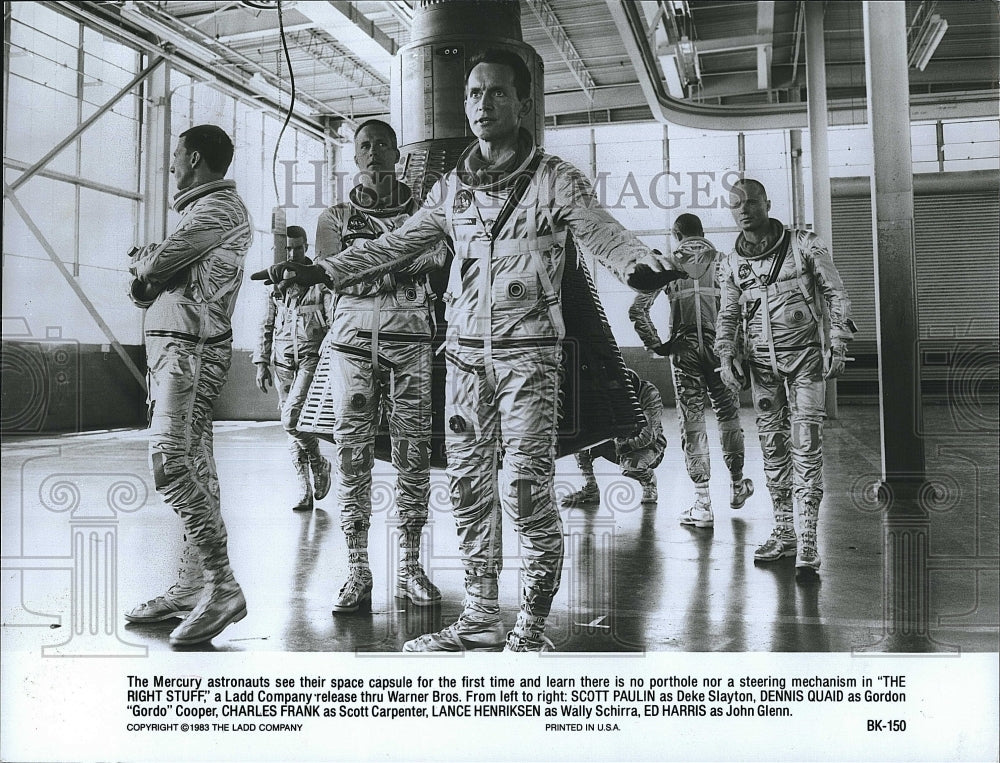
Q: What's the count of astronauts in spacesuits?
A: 7